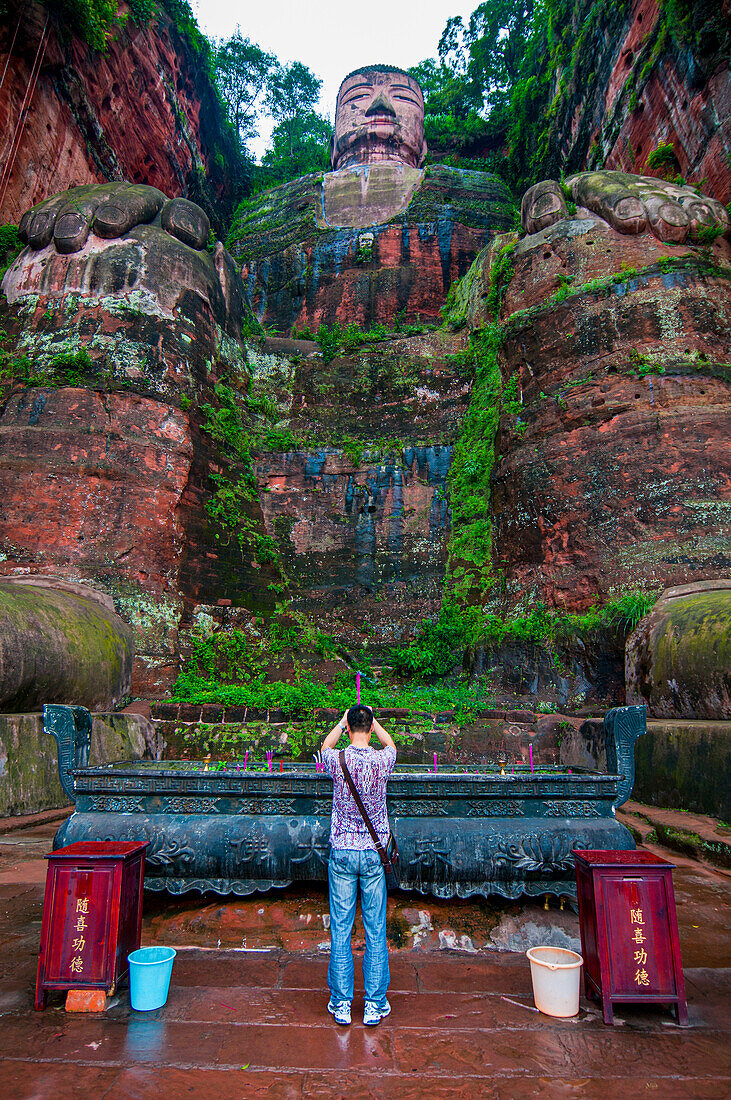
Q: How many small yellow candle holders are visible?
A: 2